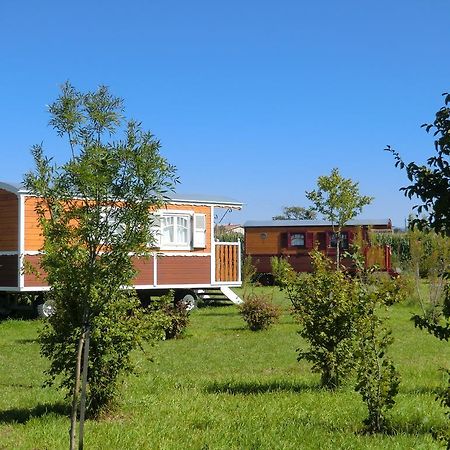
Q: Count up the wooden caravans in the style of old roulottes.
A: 2